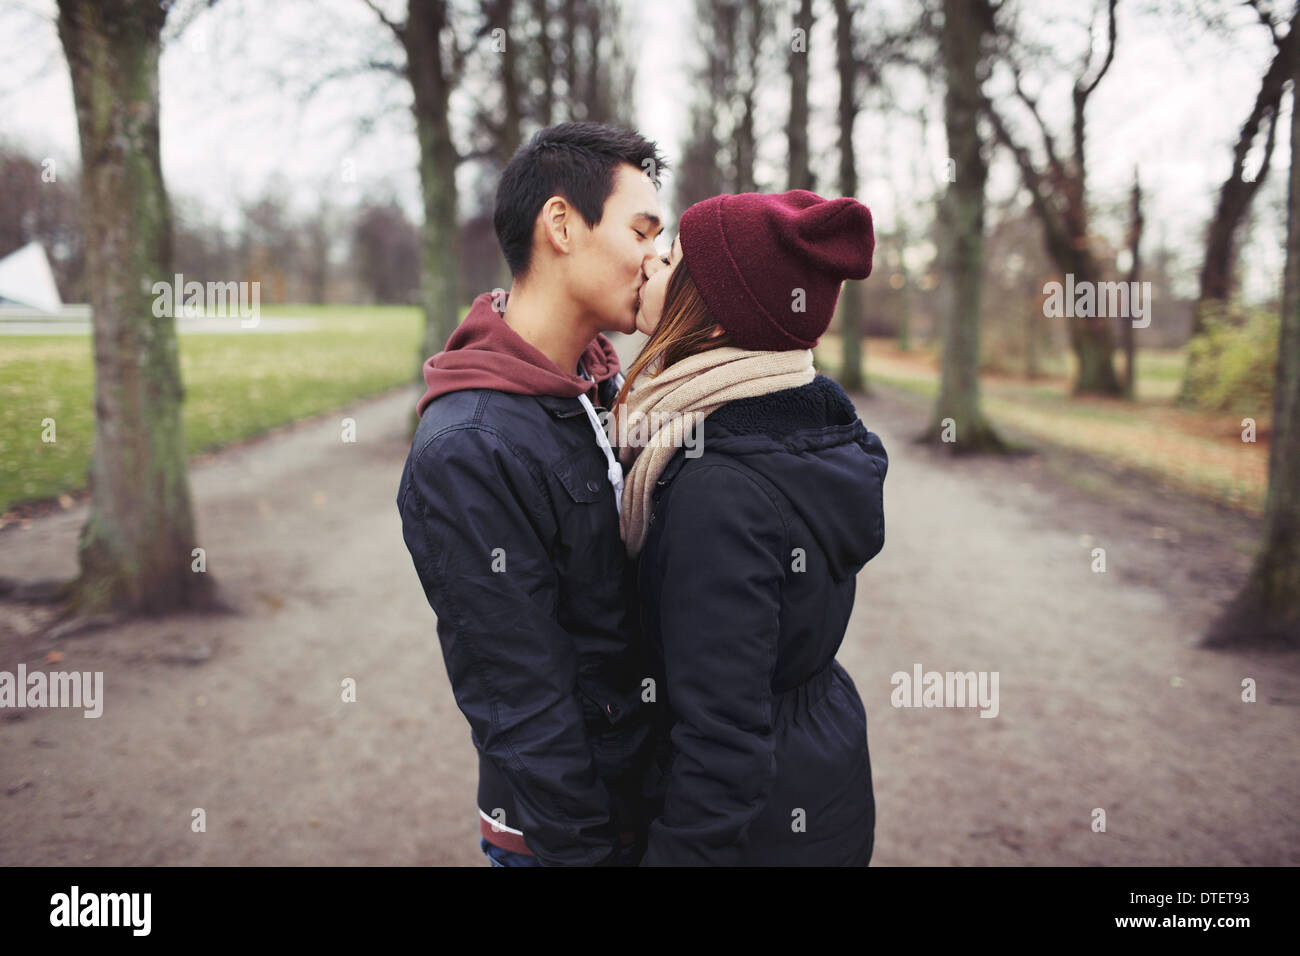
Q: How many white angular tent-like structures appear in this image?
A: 1